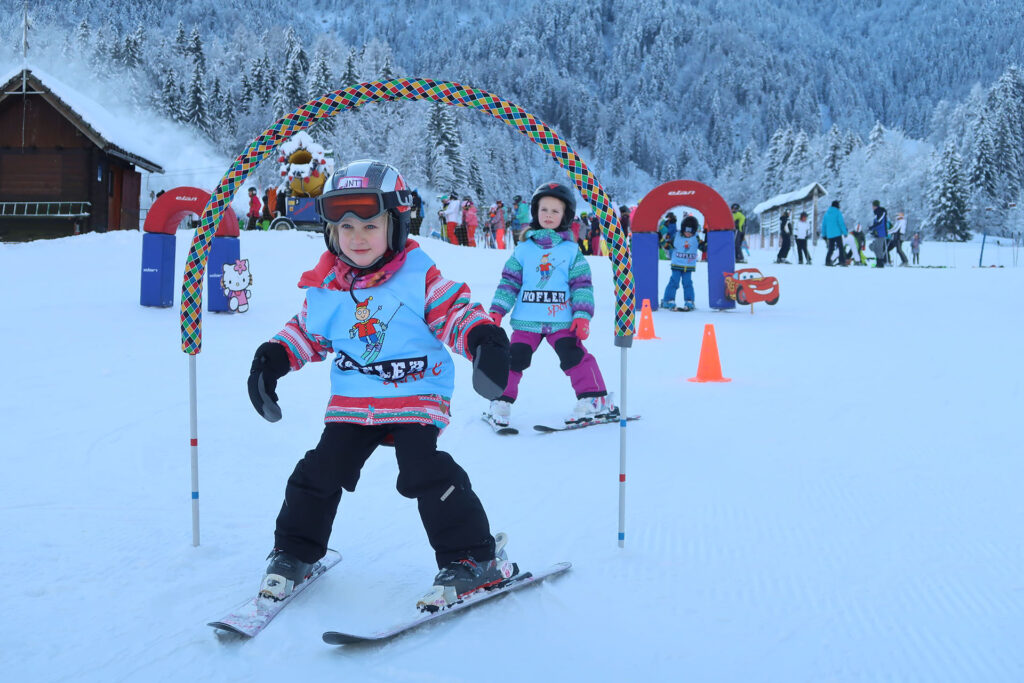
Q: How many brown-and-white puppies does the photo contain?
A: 0